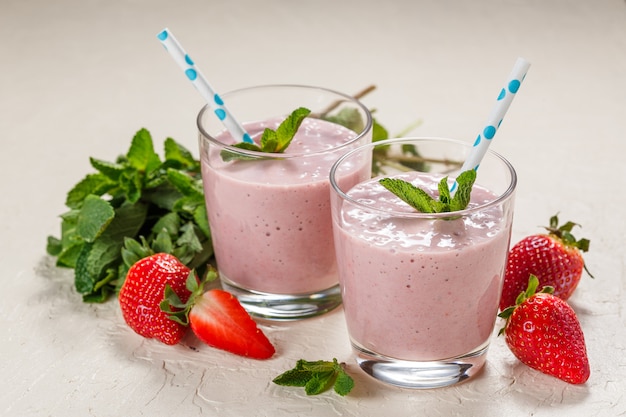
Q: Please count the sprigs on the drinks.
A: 2